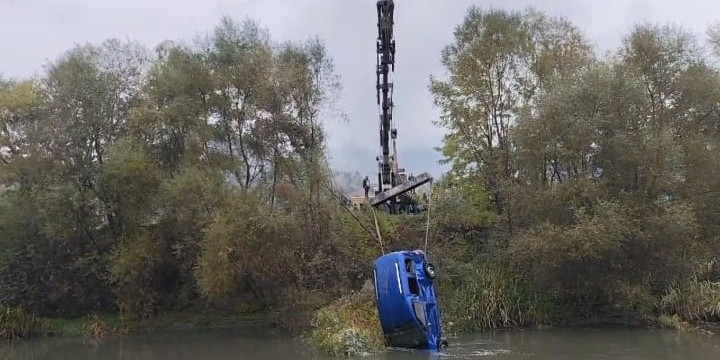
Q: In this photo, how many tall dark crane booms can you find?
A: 1